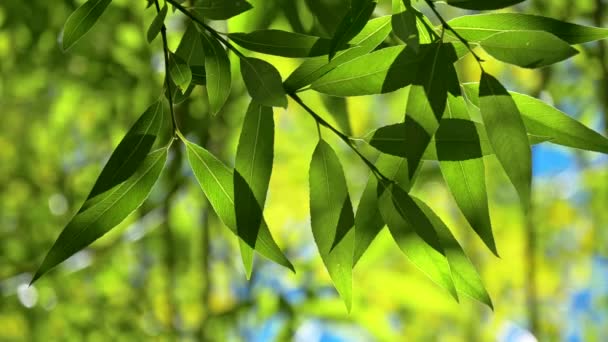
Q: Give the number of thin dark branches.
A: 3